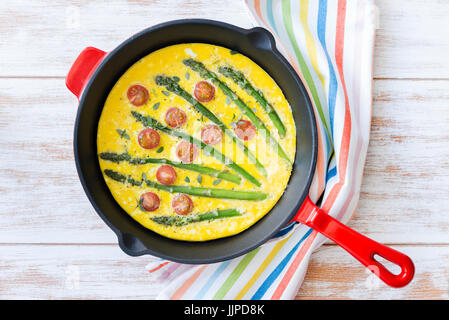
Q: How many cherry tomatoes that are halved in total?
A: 10